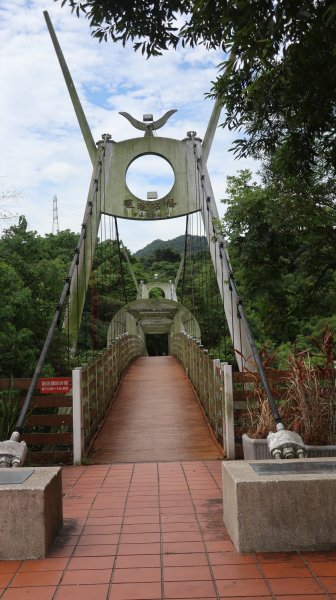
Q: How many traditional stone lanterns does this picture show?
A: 0